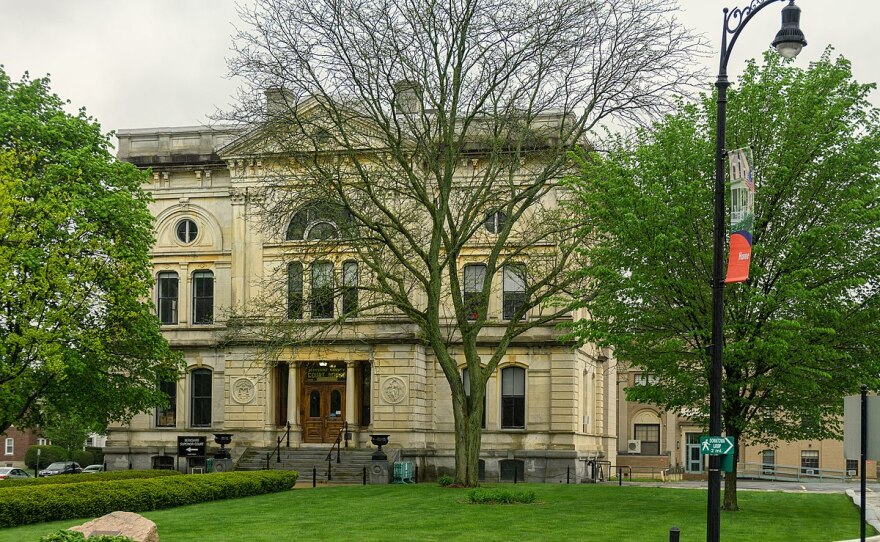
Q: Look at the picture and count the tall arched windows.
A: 11